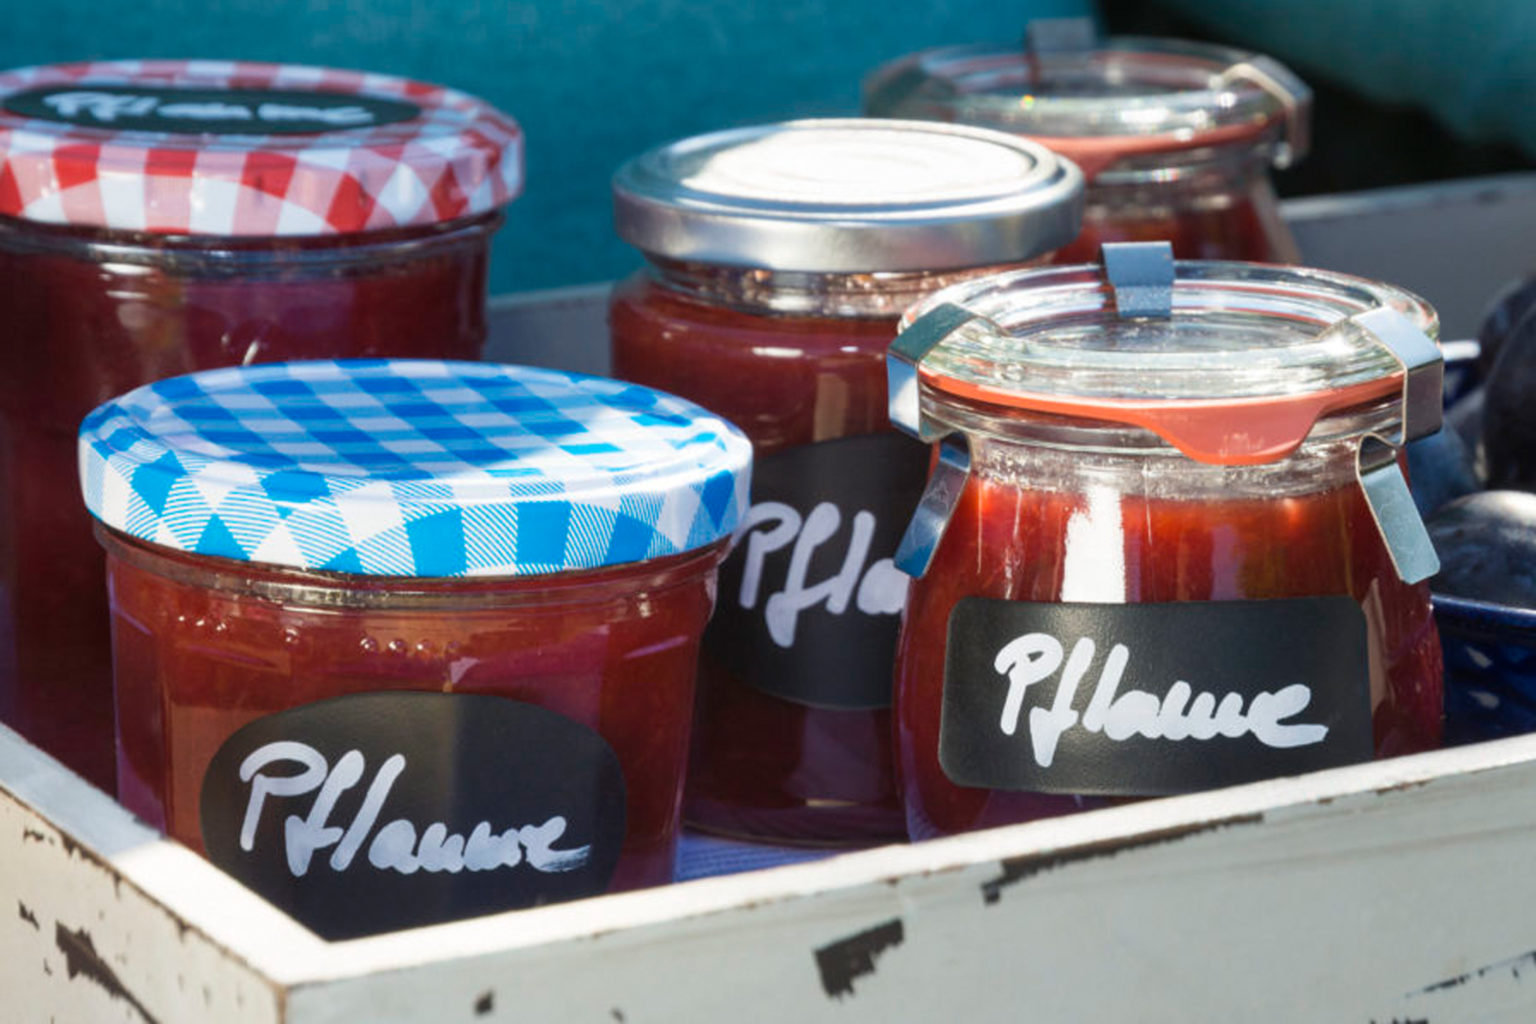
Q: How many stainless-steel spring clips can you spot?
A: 6